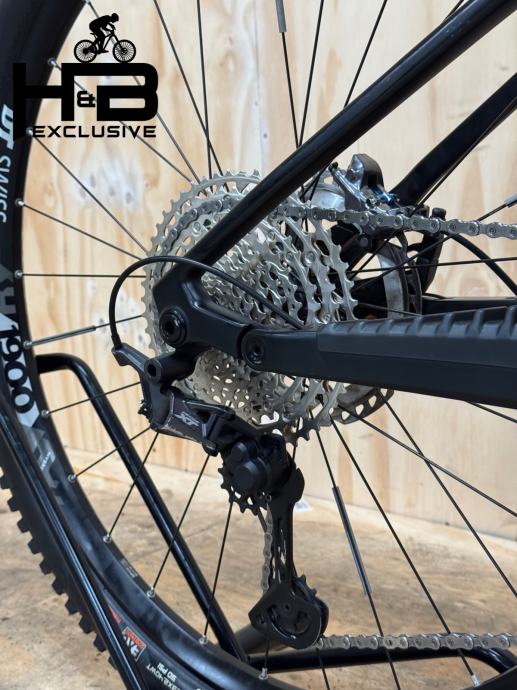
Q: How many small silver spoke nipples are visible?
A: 13